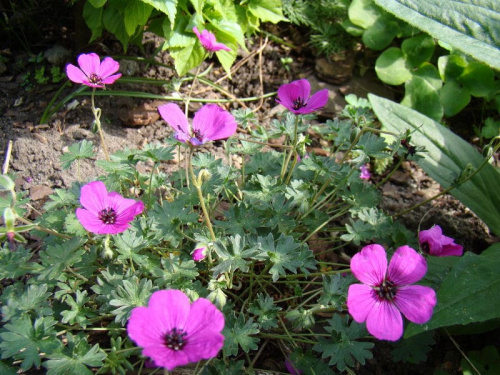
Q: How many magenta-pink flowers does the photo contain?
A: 8